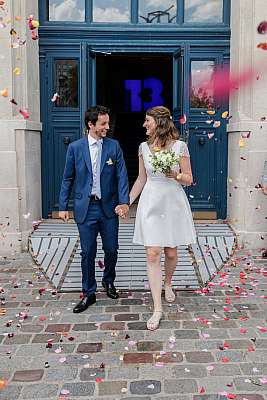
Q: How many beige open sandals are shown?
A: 2